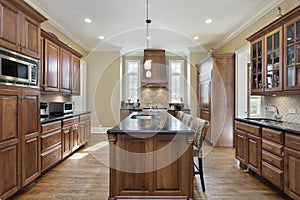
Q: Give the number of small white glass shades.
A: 2